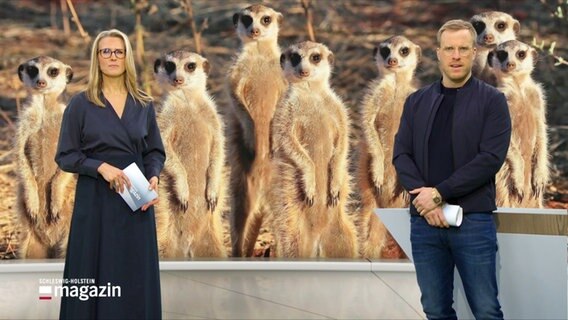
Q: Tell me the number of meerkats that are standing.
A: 7